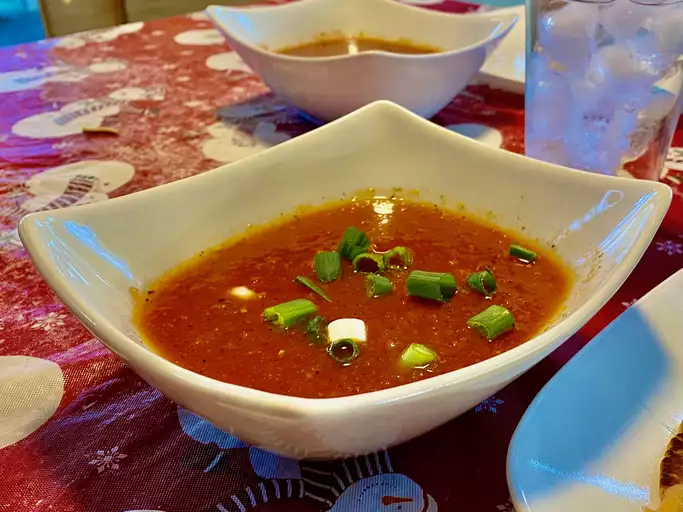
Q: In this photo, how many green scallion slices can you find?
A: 14